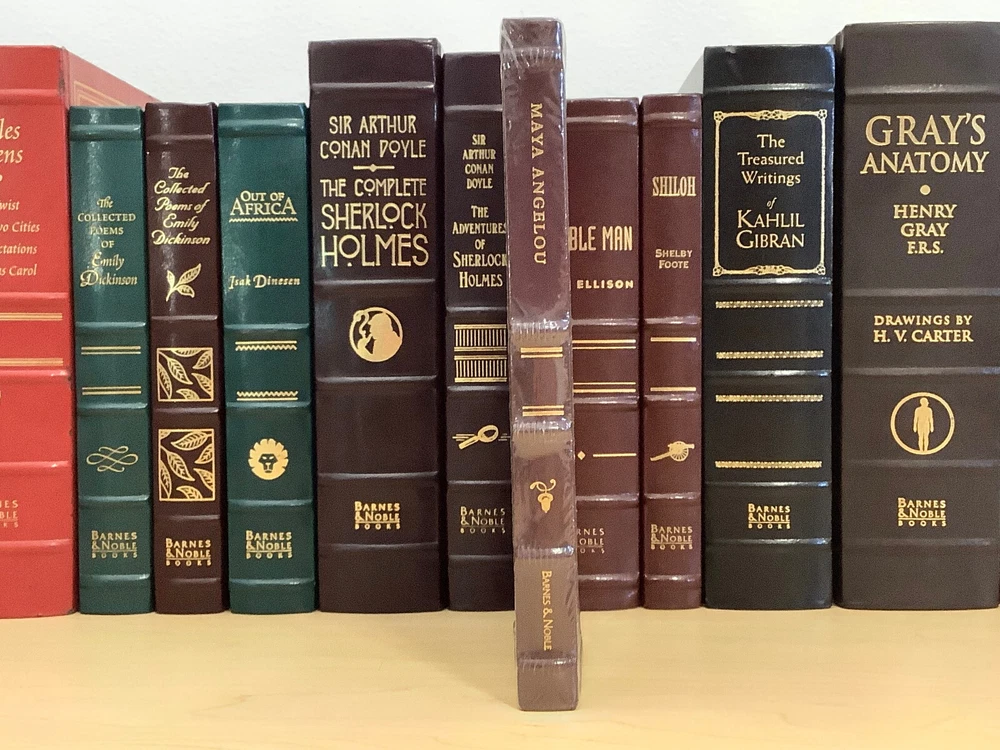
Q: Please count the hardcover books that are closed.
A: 11